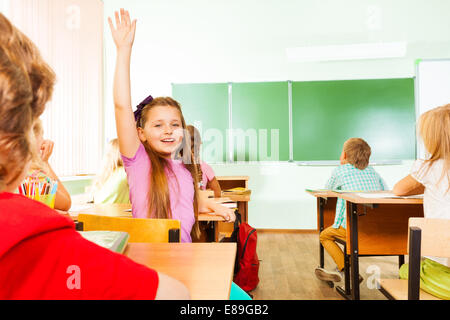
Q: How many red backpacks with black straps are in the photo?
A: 1